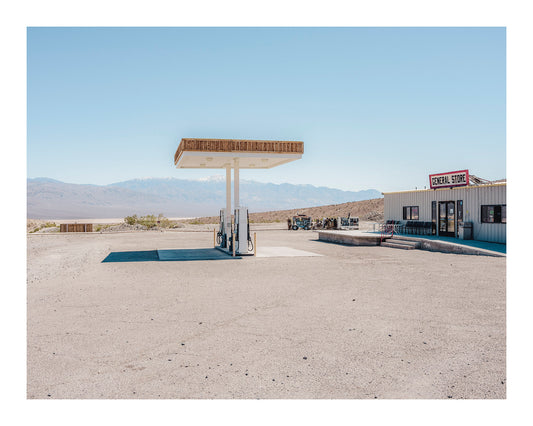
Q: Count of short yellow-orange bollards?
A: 3